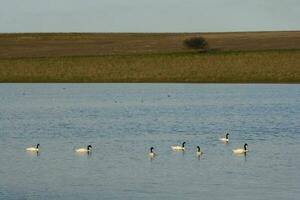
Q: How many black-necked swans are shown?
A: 7